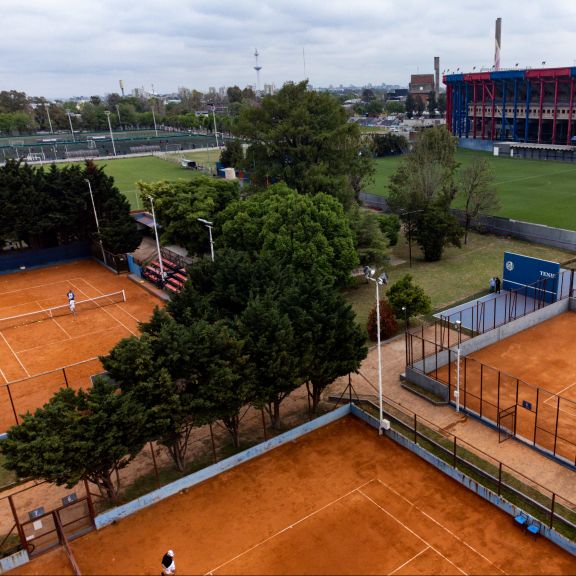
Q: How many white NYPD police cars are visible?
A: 0